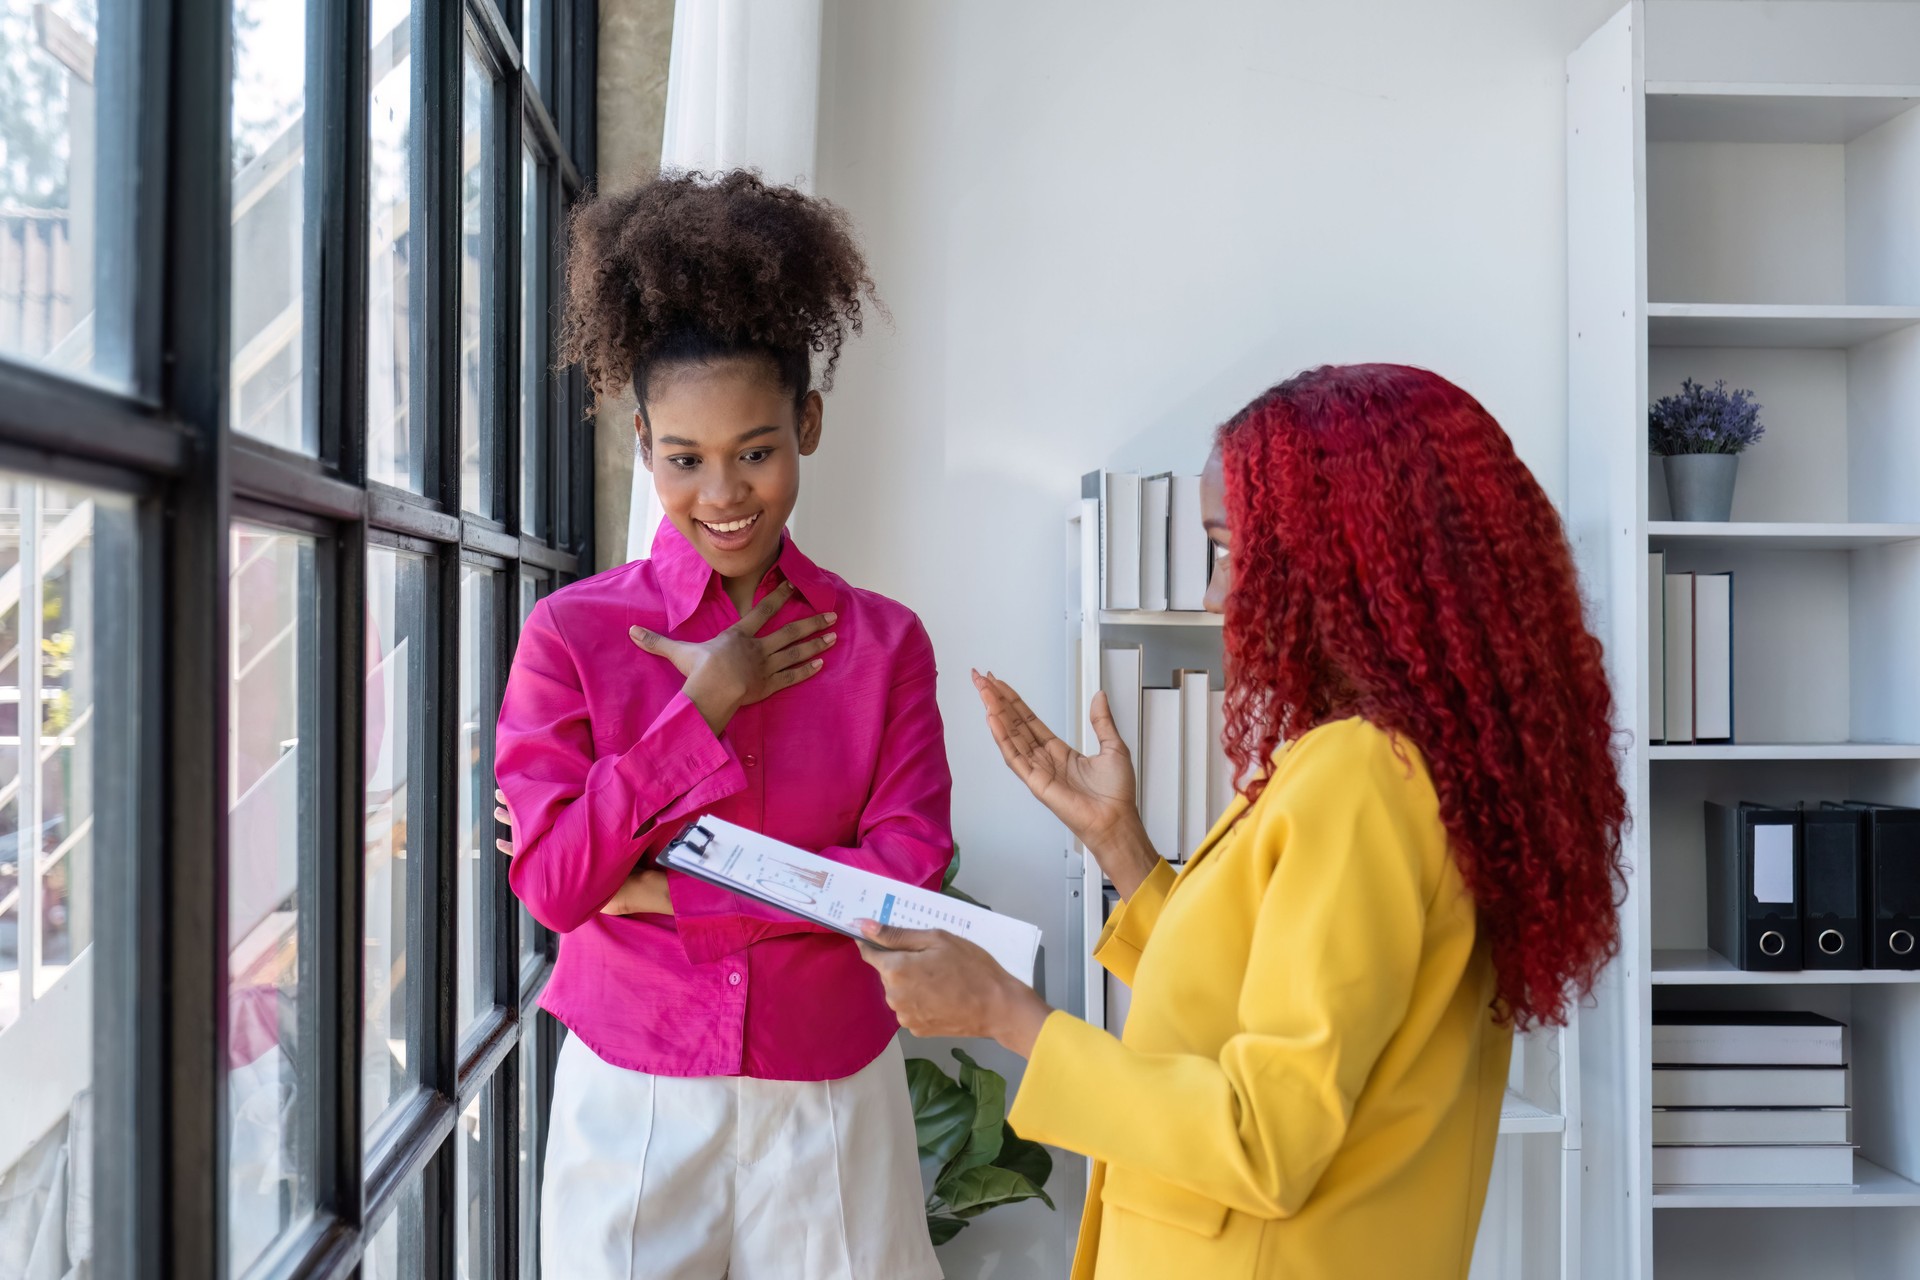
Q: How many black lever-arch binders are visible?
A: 3